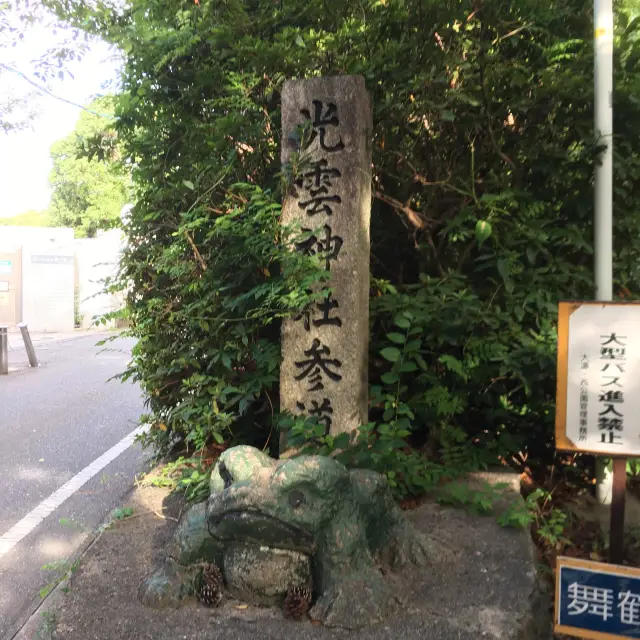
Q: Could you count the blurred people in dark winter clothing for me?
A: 0